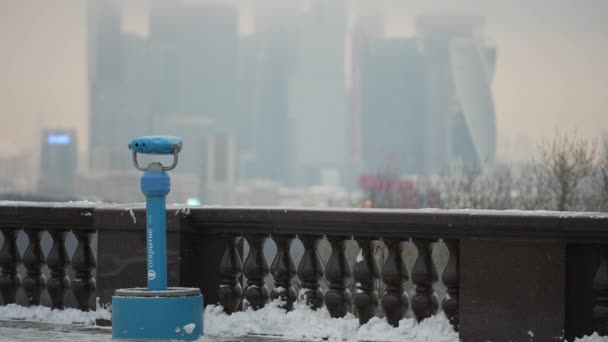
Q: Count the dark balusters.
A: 14